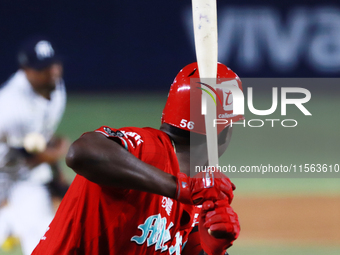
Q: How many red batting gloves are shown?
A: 2